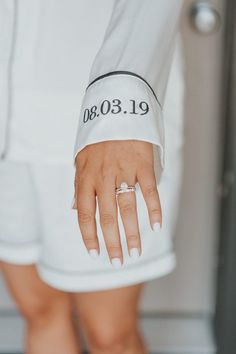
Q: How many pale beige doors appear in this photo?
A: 1